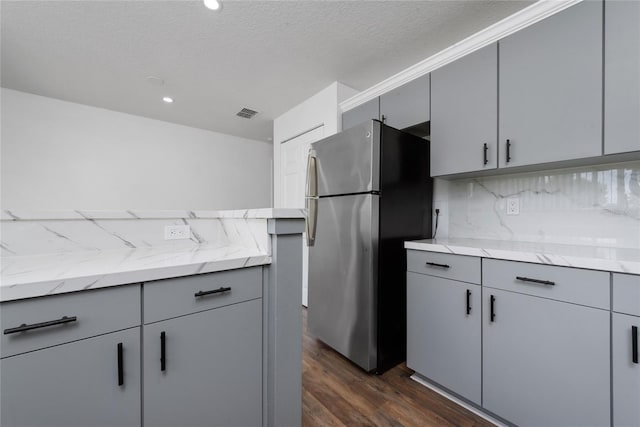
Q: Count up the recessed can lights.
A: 2